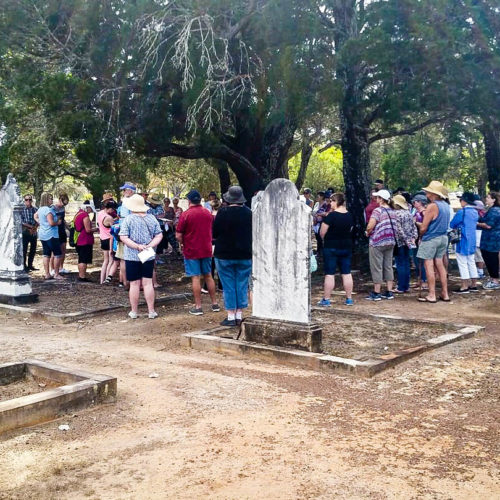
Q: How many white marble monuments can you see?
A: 2